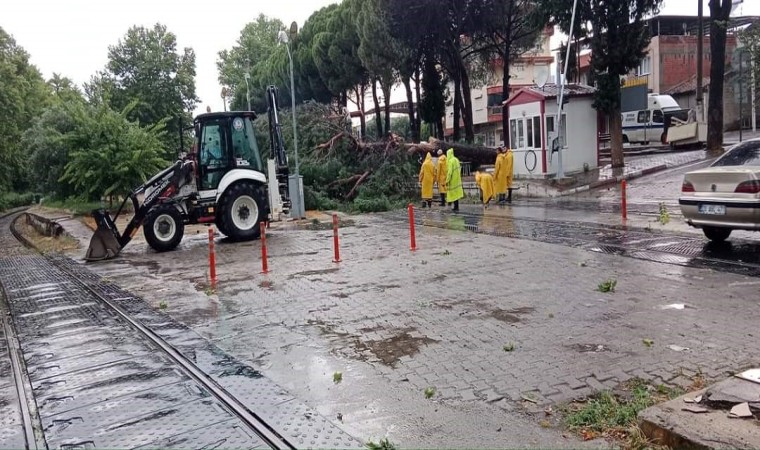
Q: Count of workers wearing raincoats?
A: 6